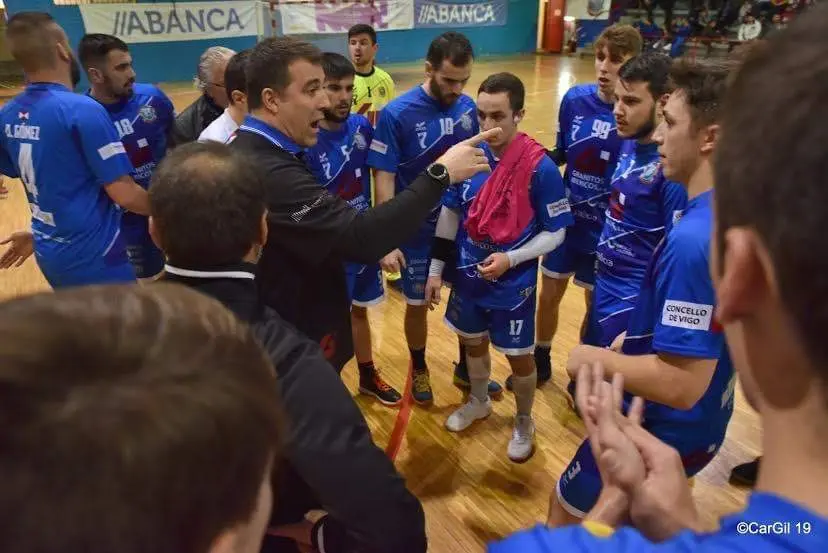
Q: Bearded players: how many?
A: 5